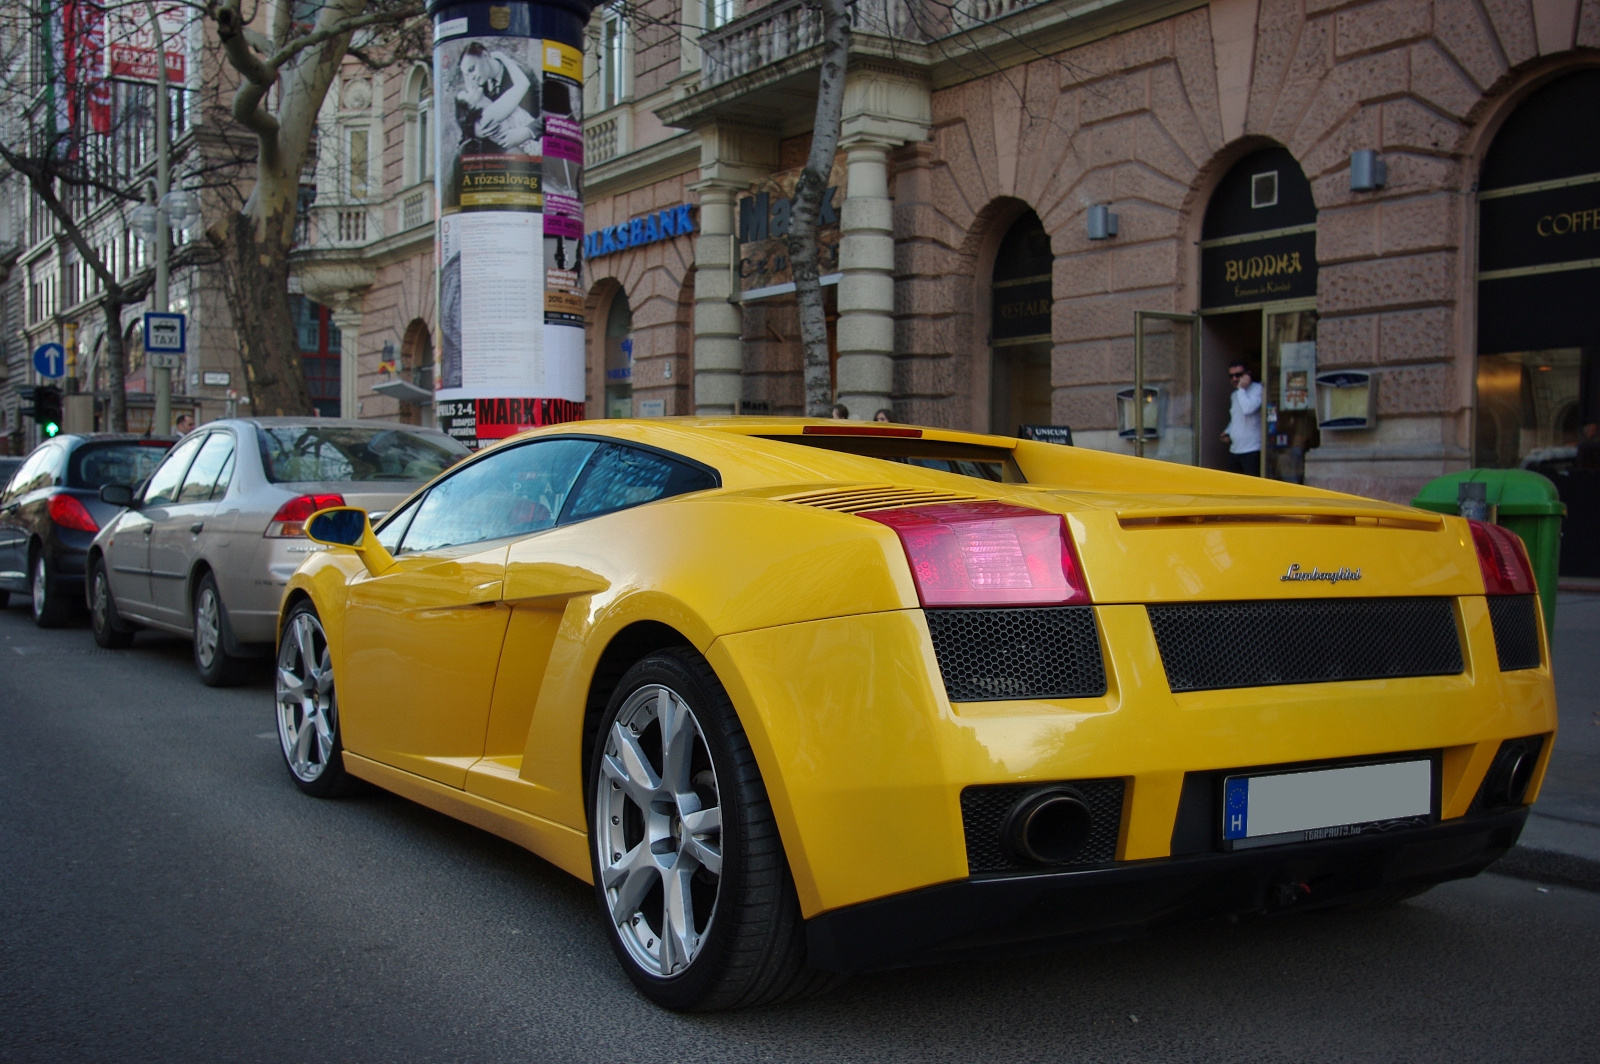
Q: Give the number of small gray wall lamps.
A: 2